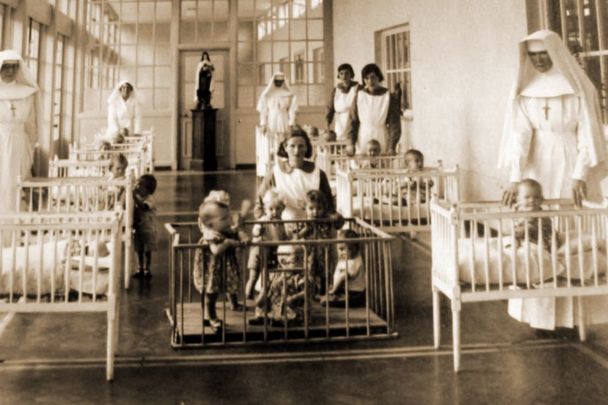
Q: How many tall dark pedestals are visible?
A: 1